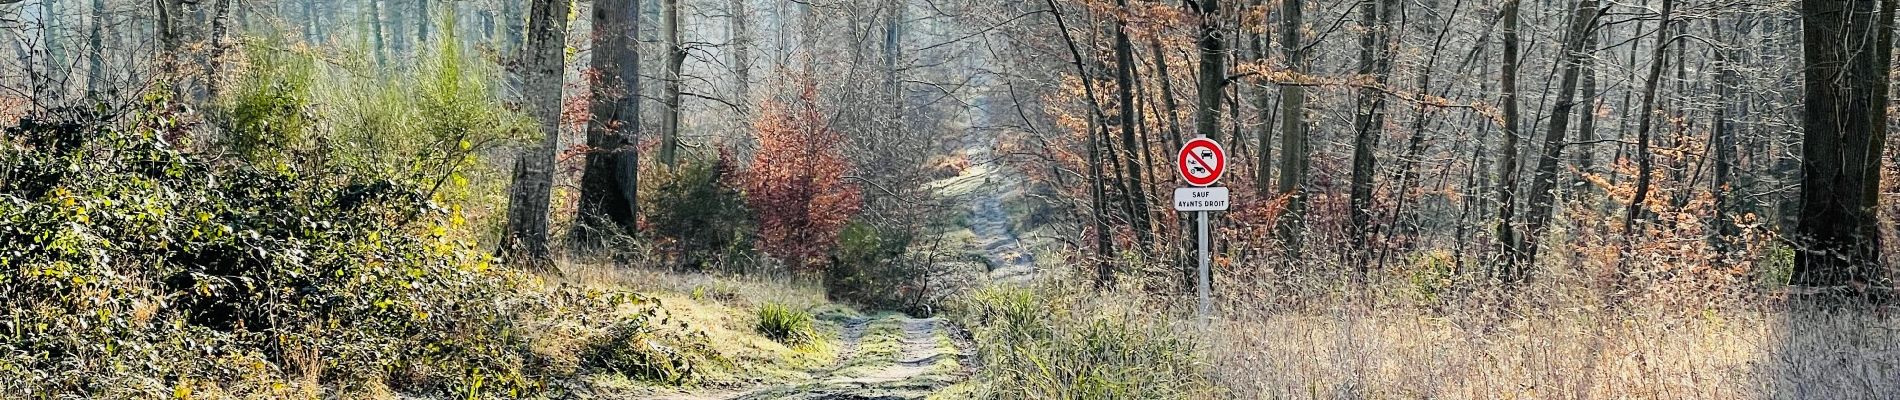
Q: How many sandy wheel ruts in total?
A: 2